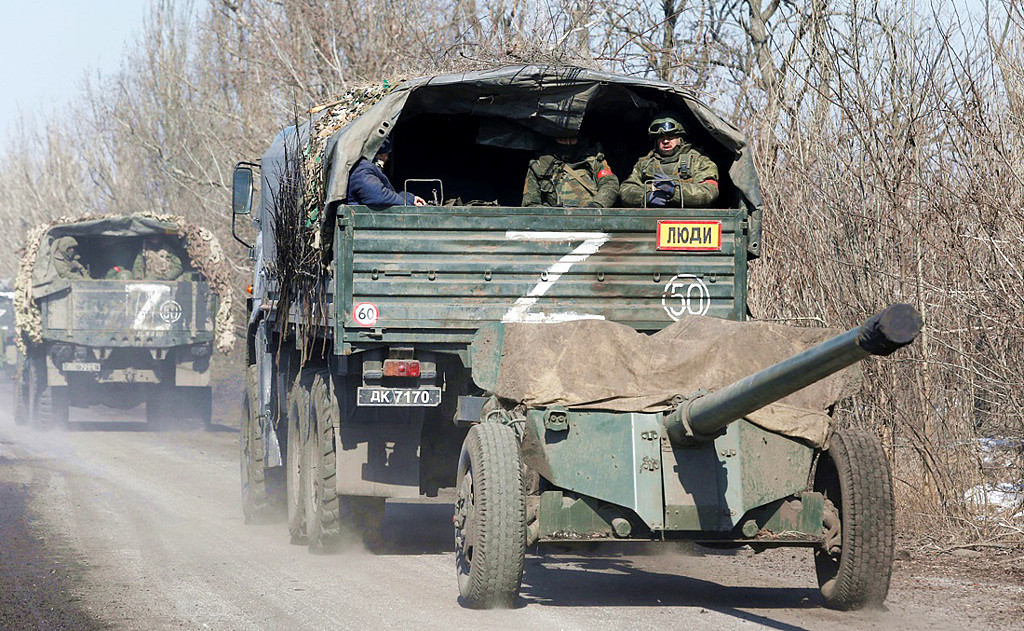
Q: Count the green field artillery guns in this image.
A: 1